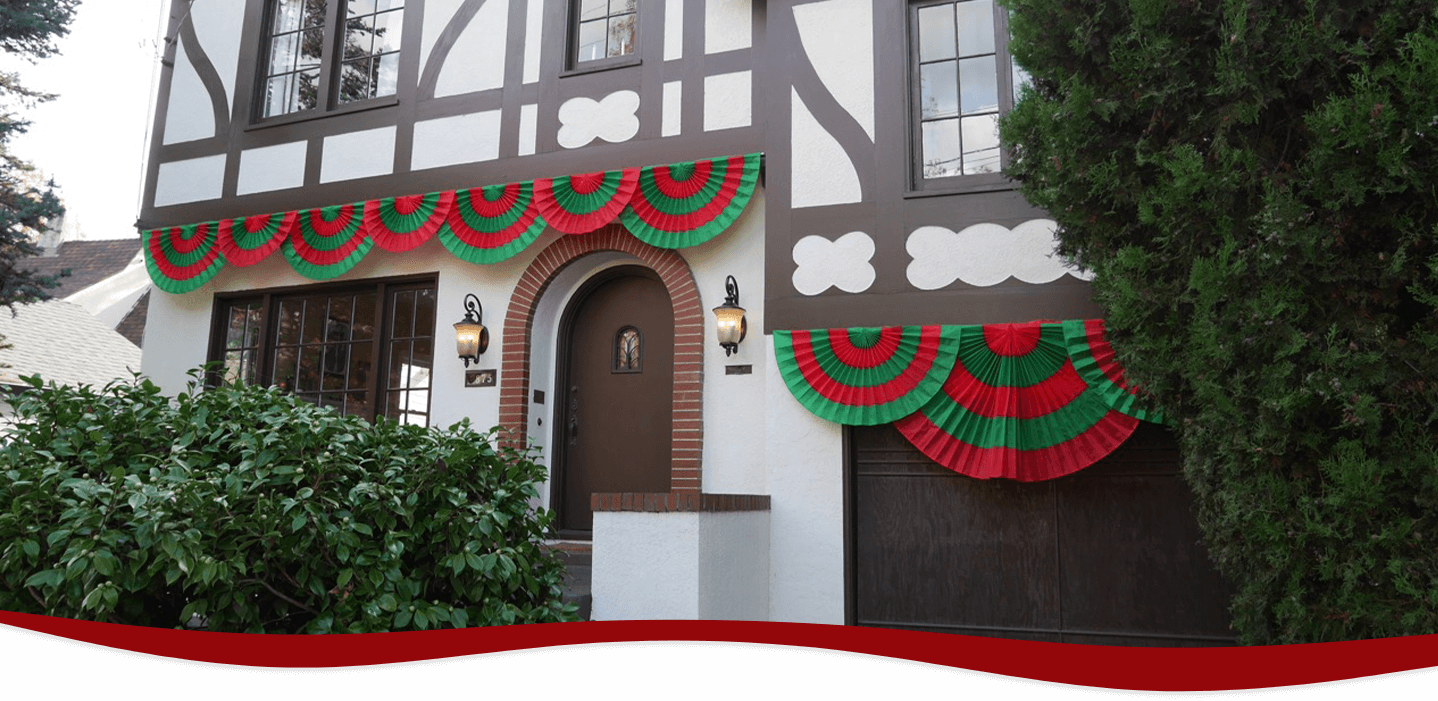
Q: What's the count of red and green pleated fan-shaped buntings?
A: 10